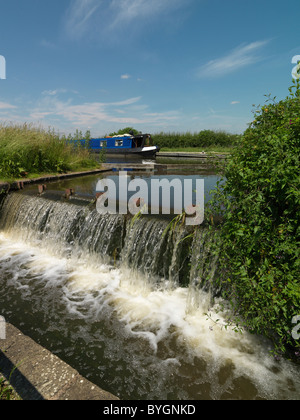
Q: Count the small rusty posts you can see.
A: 6